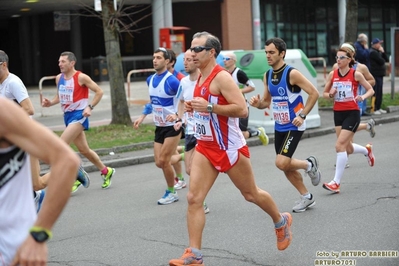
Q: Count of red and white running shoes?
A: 2